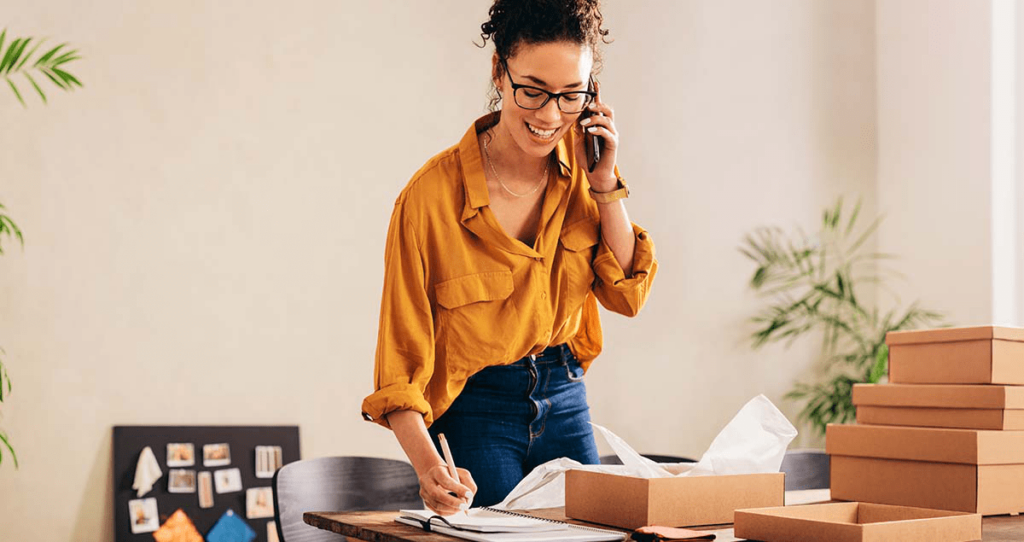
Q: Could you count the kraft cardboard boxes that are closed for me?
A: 3